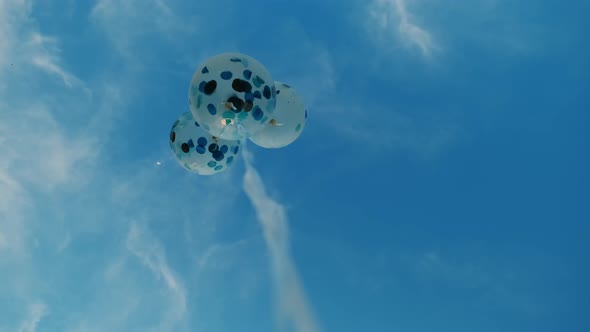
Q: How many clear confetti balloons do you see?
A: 3